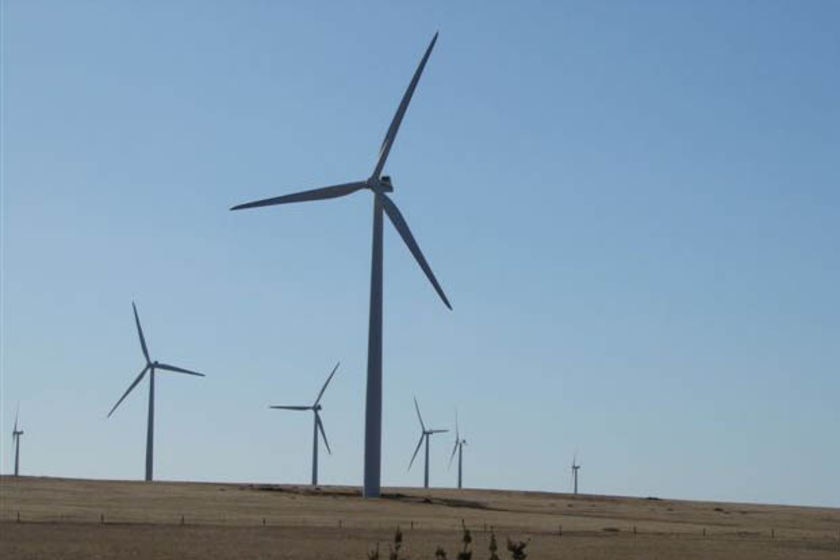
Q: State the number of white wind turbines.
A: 7